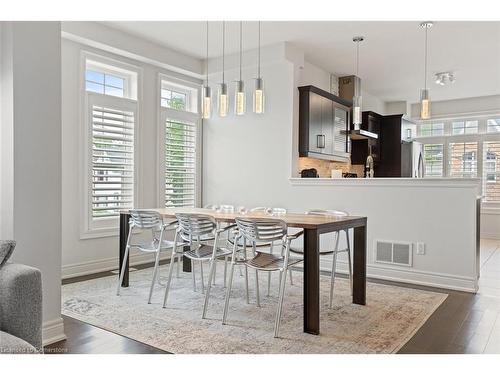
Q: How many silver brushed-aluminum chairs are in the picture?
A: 6